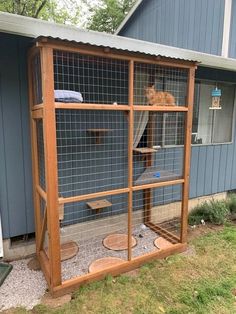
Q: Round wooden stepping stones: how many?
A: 4